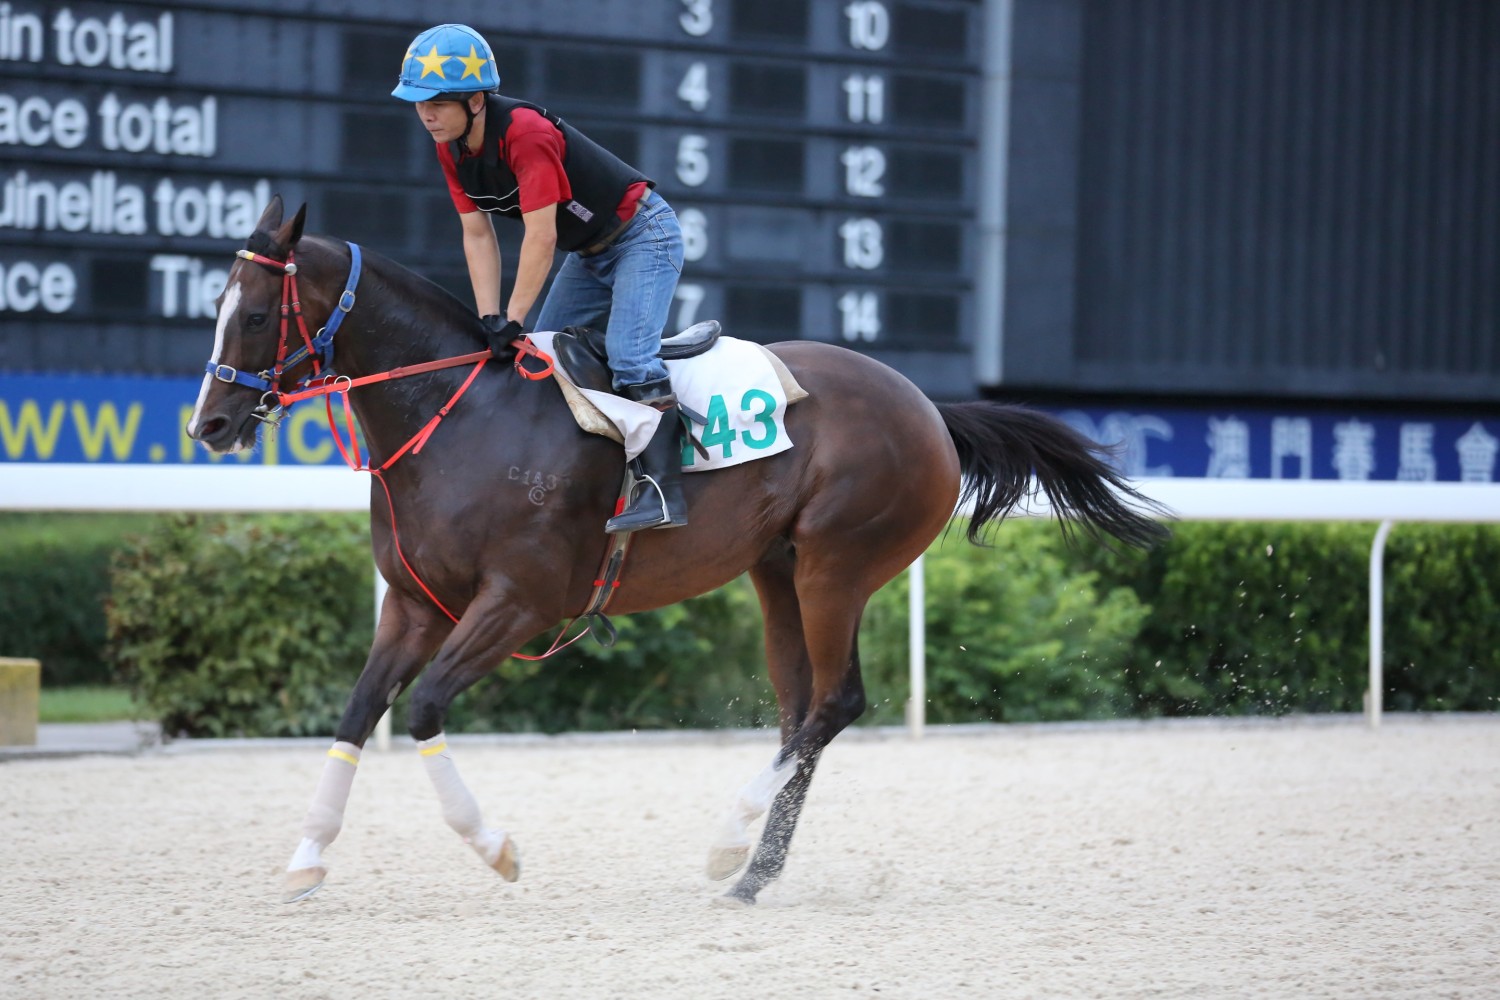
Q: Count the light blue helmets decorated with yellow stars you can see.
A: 1